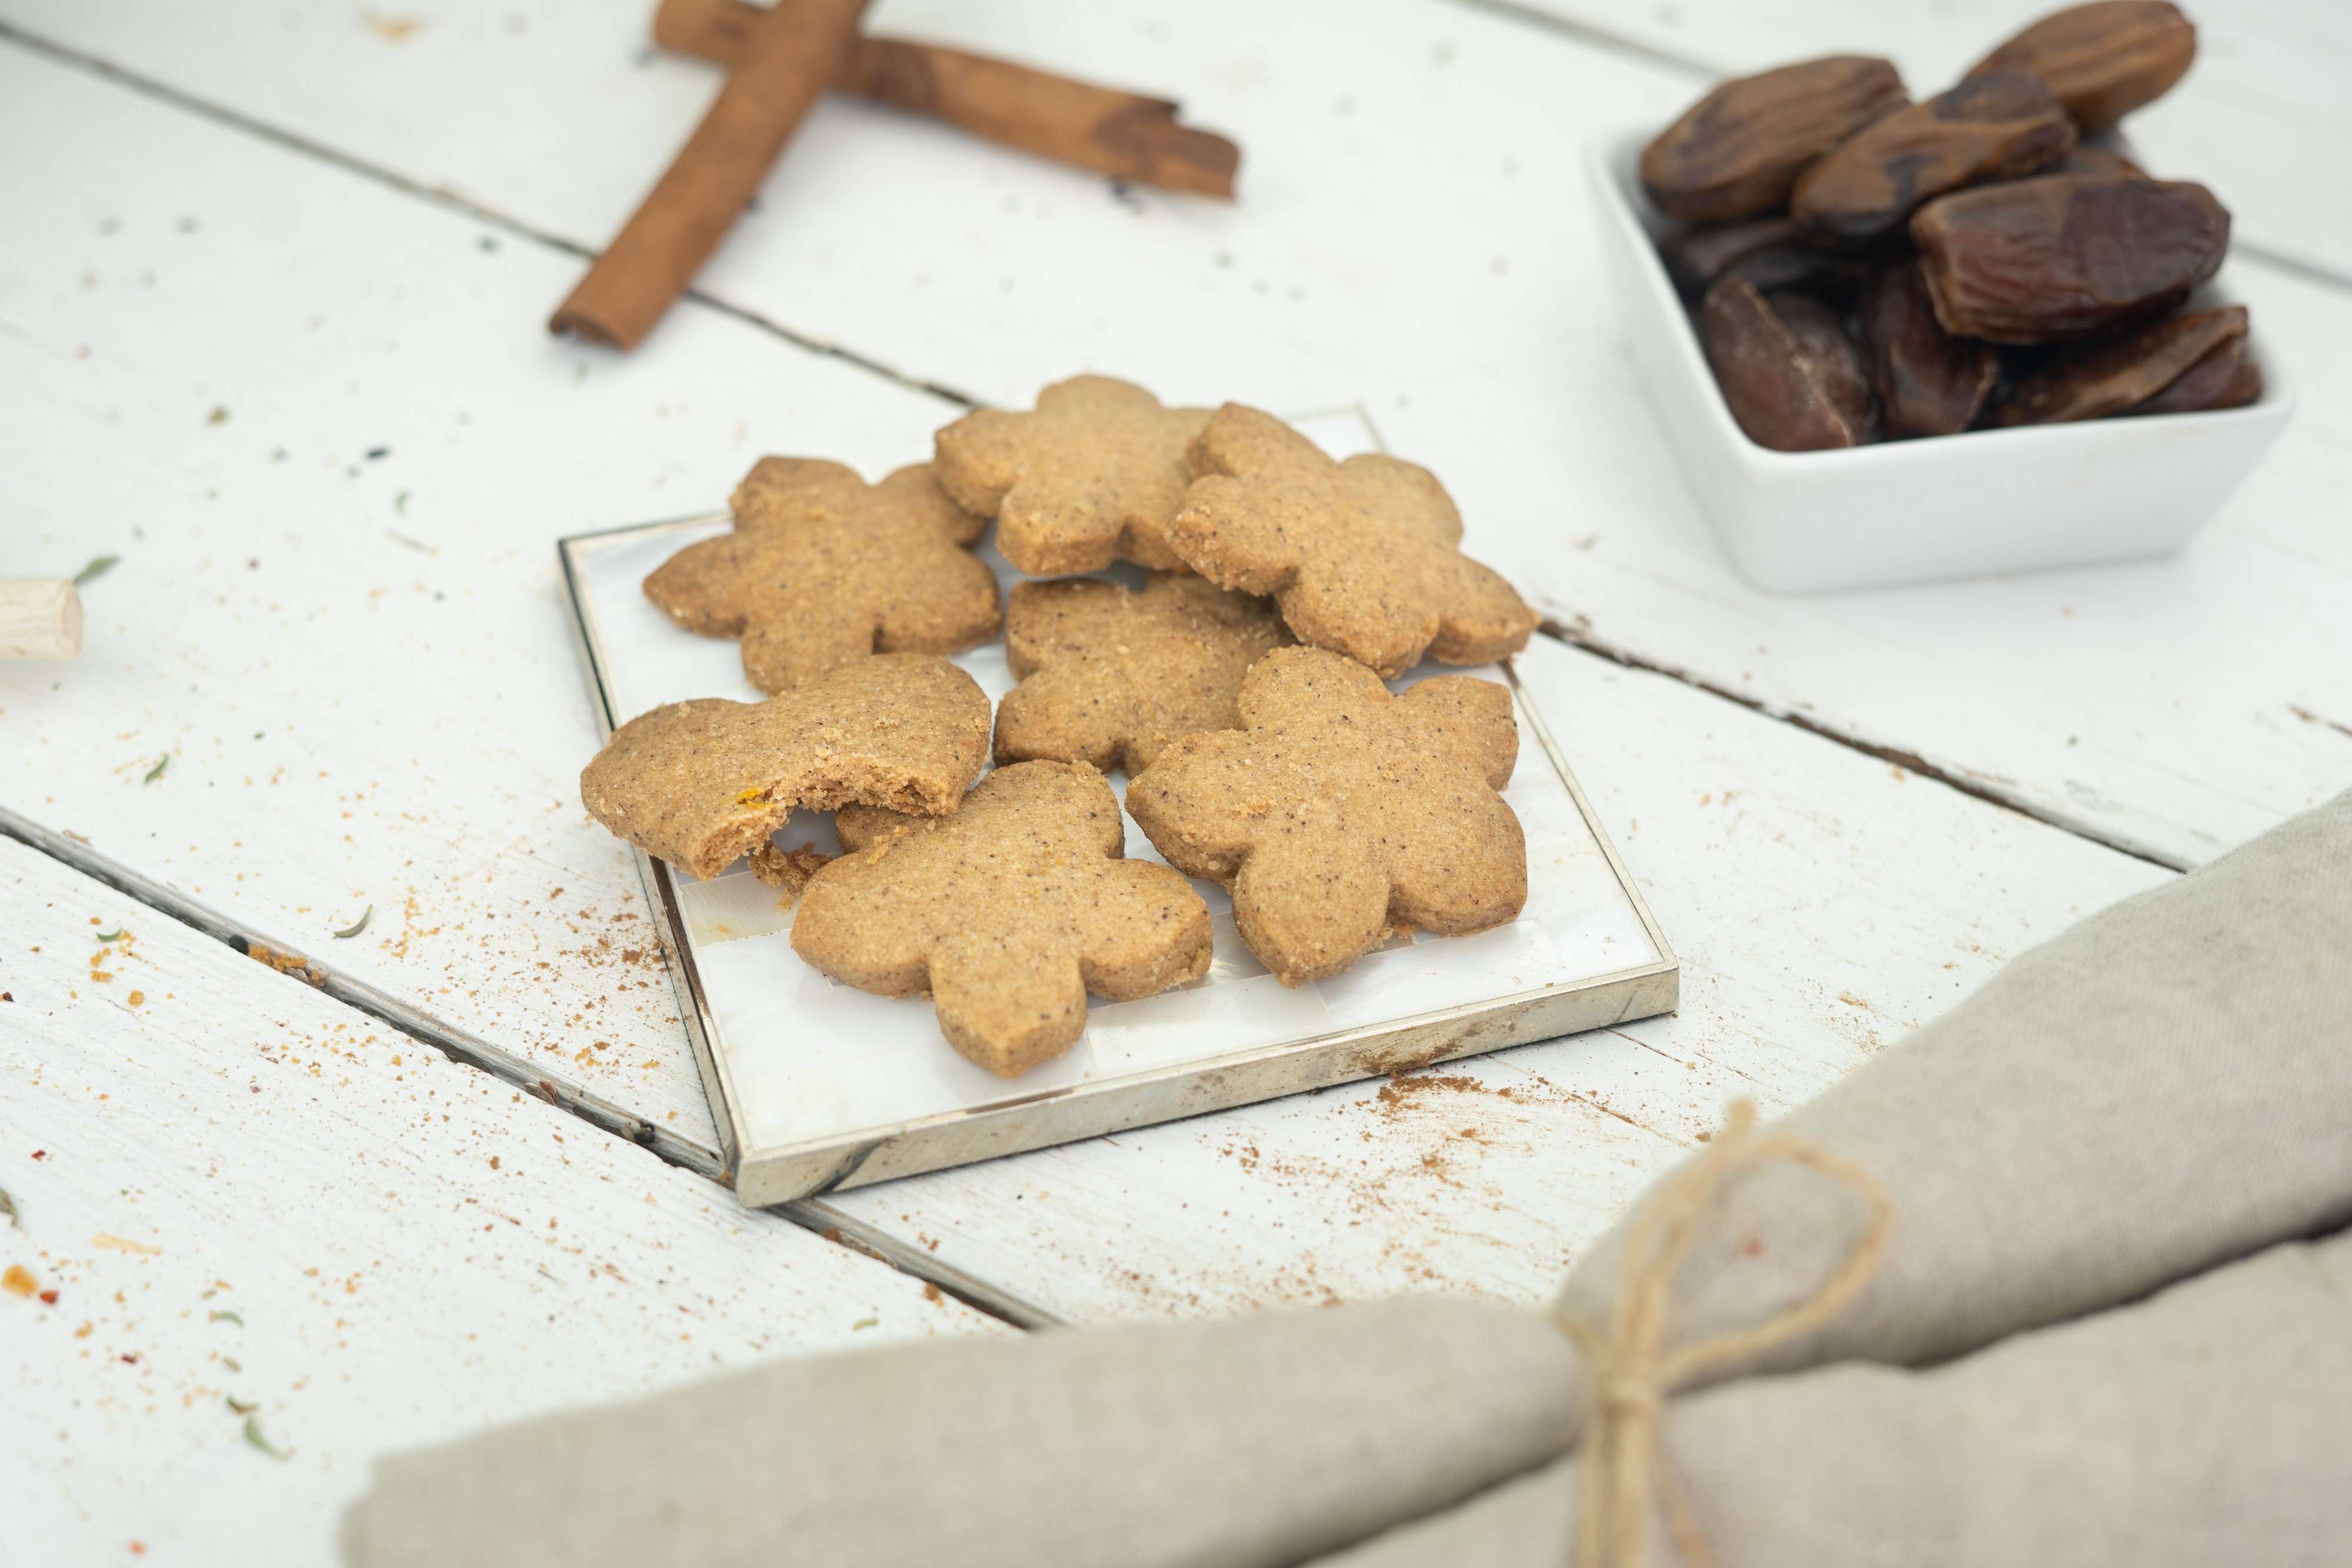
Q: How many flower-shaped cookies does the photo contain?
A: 6